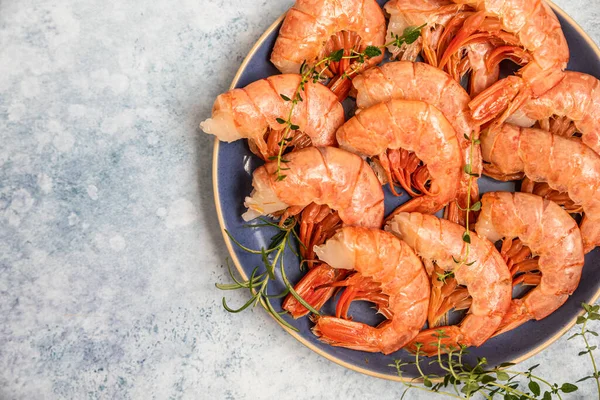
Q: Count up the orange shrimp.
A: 12